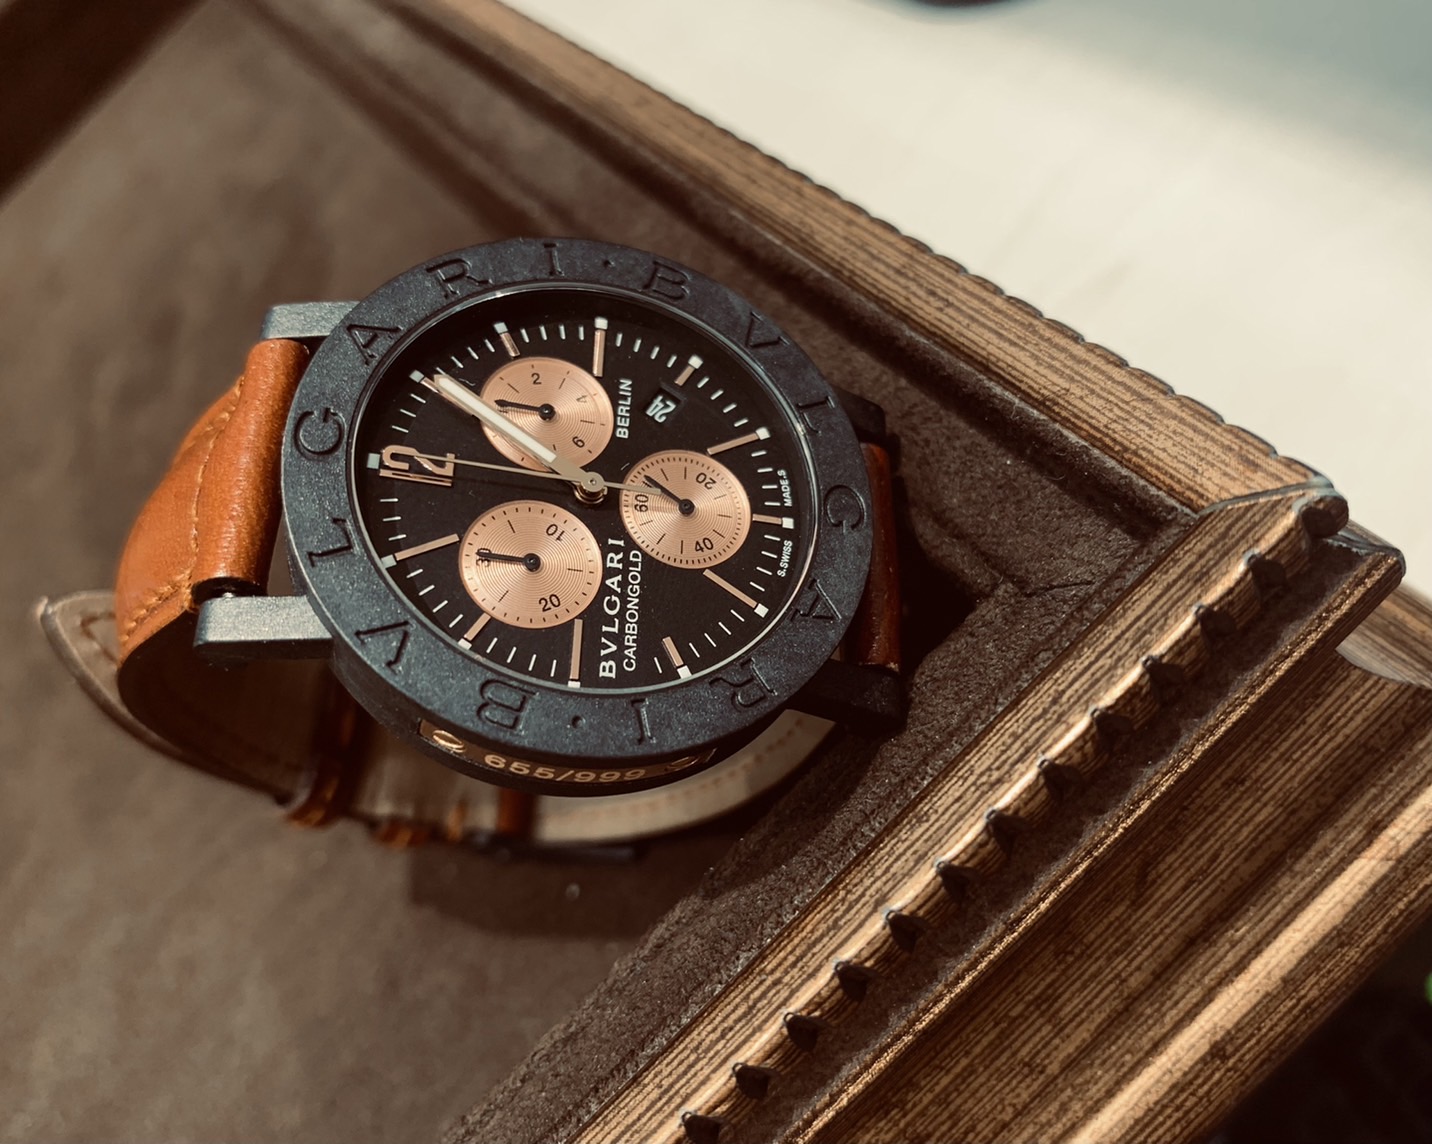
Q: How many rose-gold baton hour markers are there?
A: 11